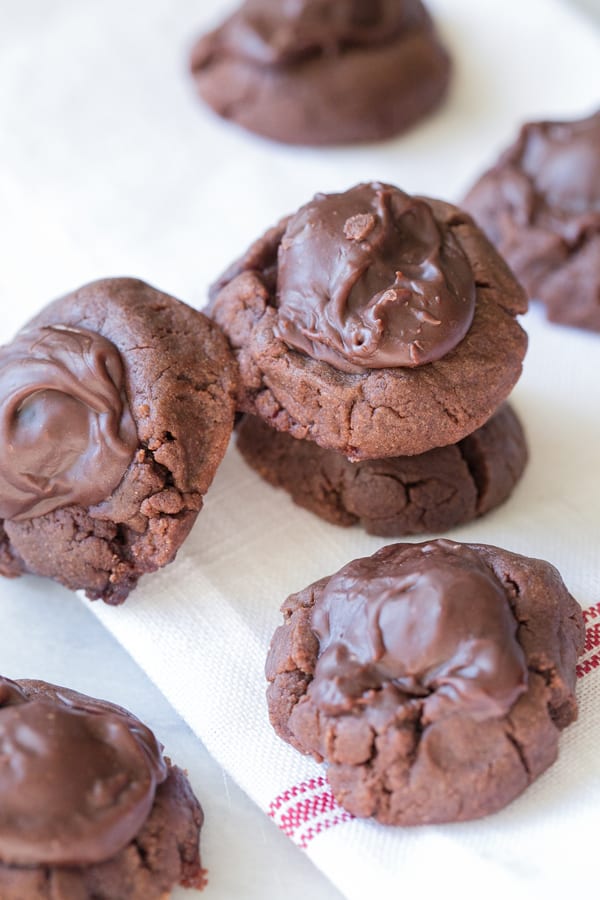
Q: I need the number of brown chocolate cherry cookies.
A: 7